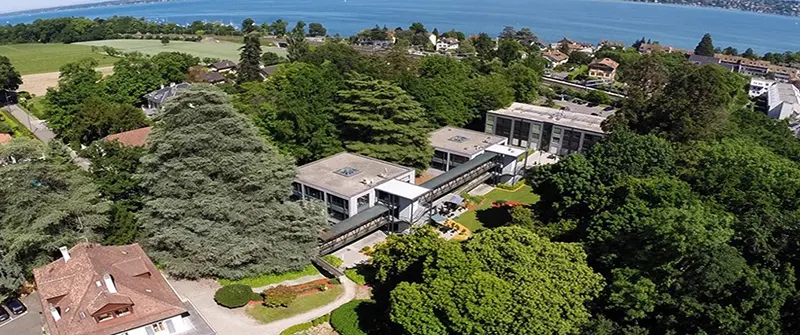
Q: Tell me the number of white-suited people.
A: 0